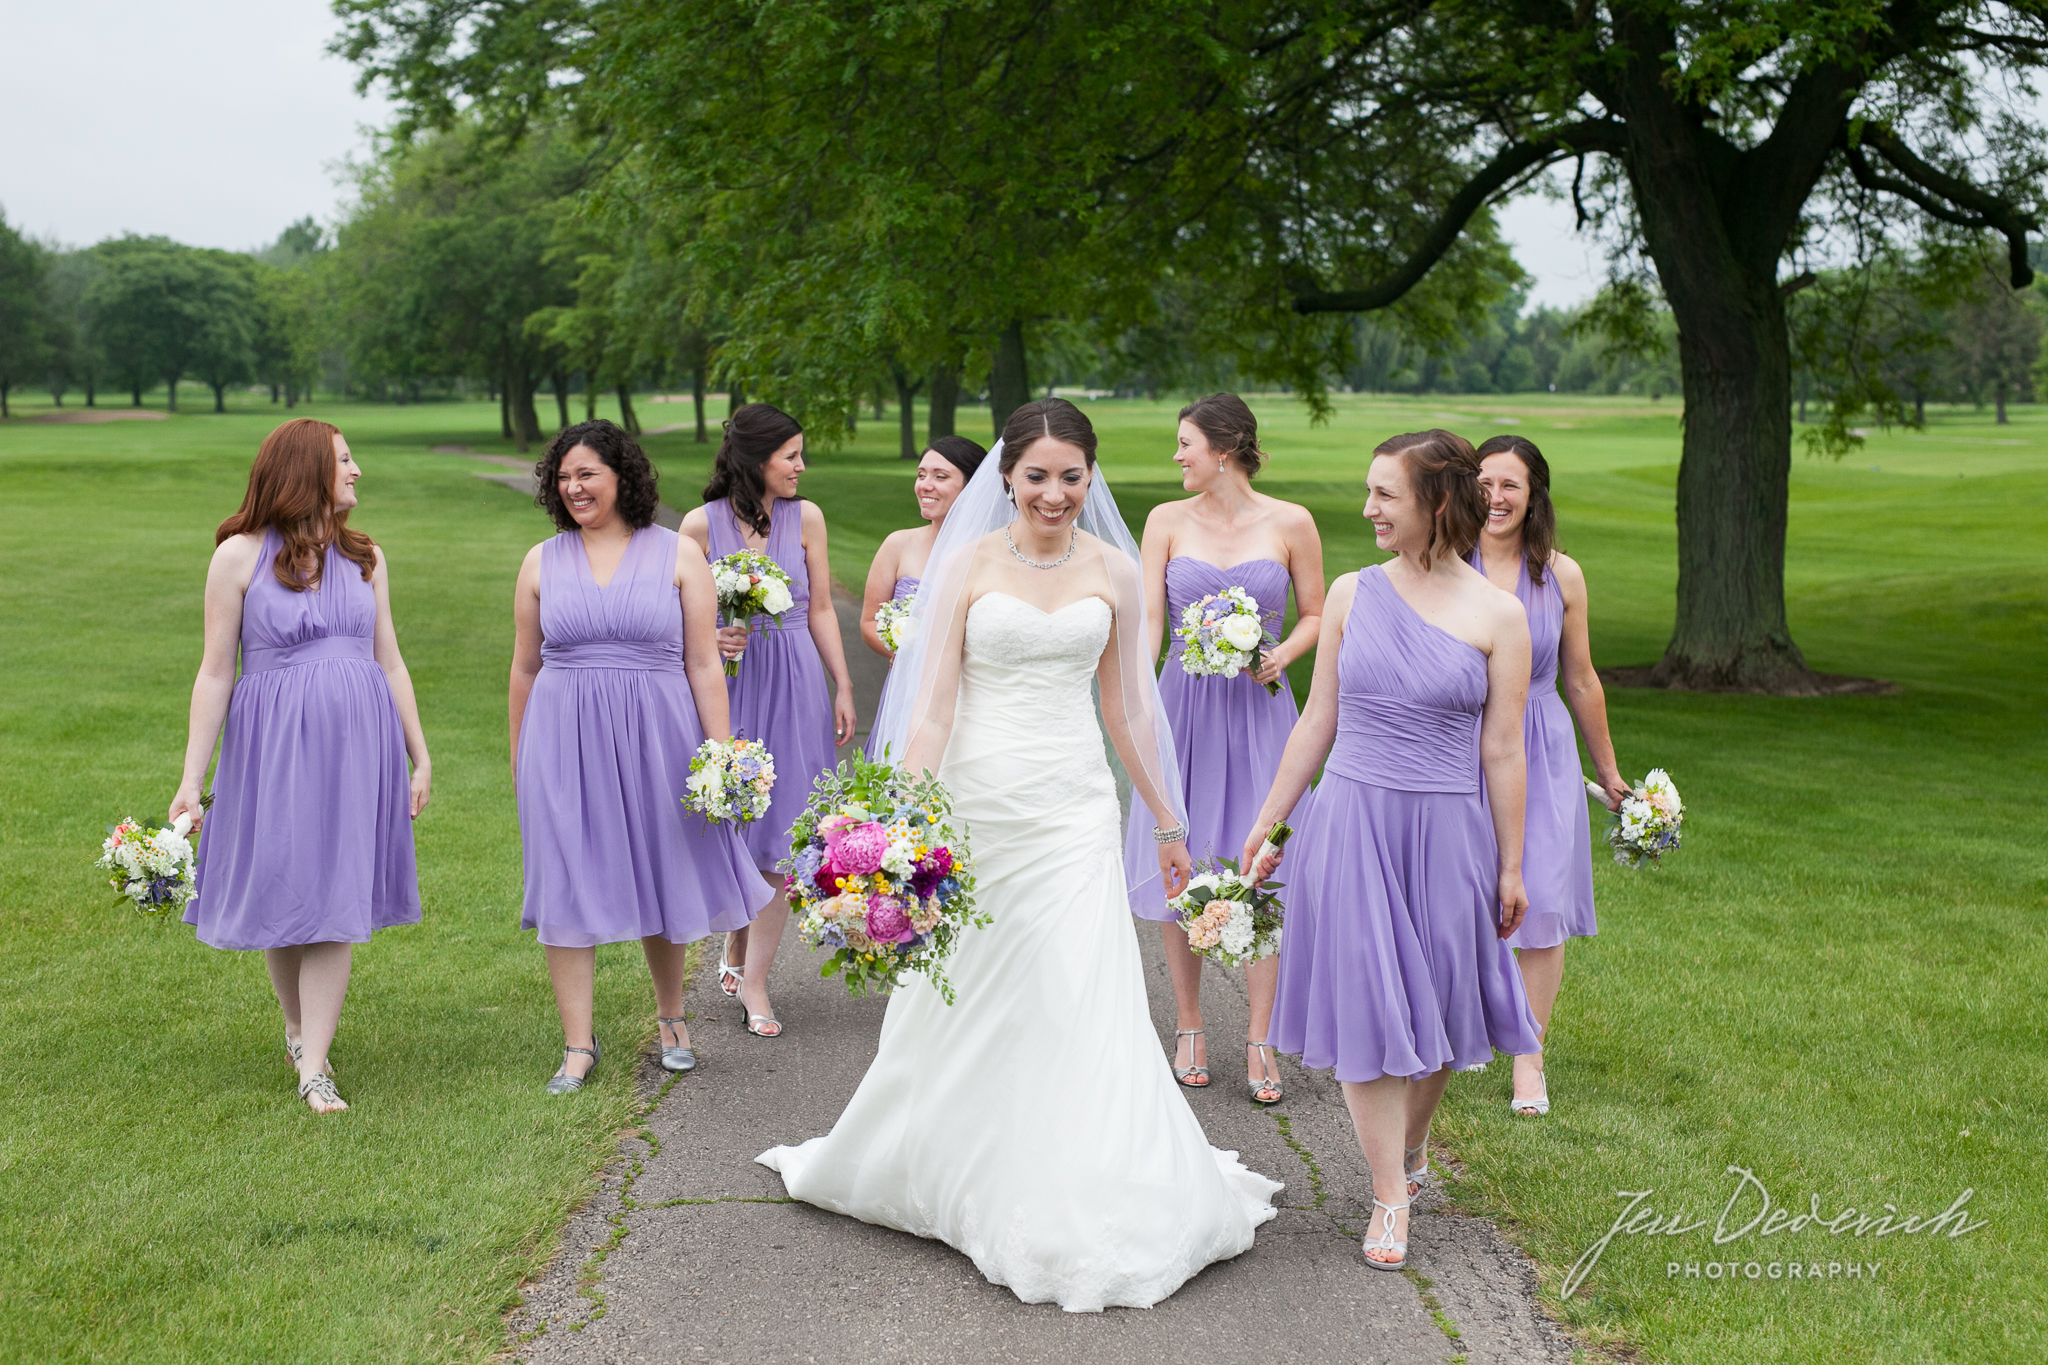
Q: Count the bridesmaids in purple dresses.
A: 7